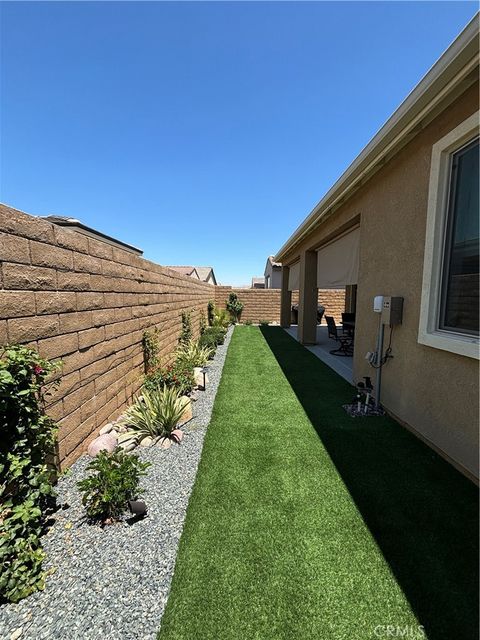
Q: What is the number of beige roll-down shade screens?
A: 2